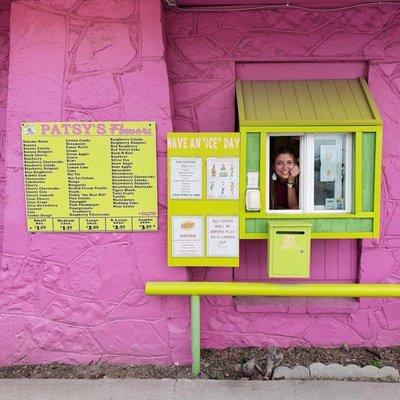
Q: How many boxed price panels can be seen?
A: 5